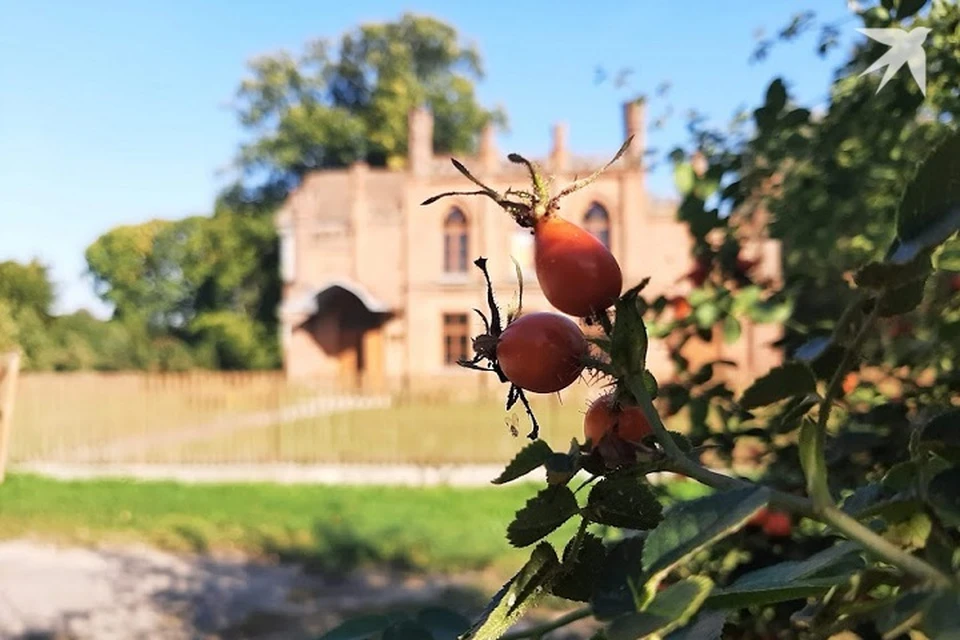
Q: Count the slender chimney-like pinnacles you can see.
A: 4